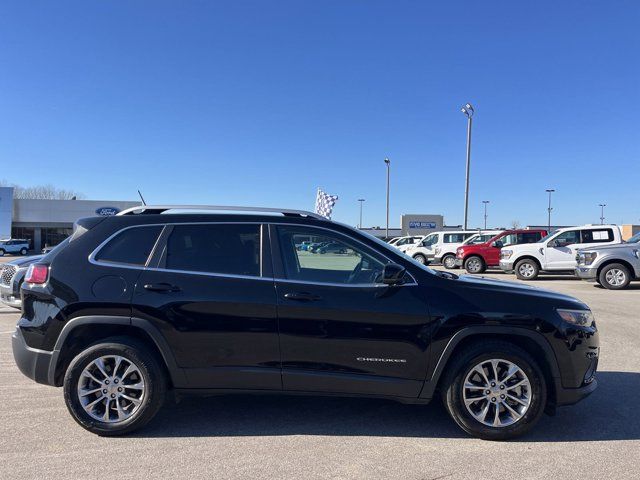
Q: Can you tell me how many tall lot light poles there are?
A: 6